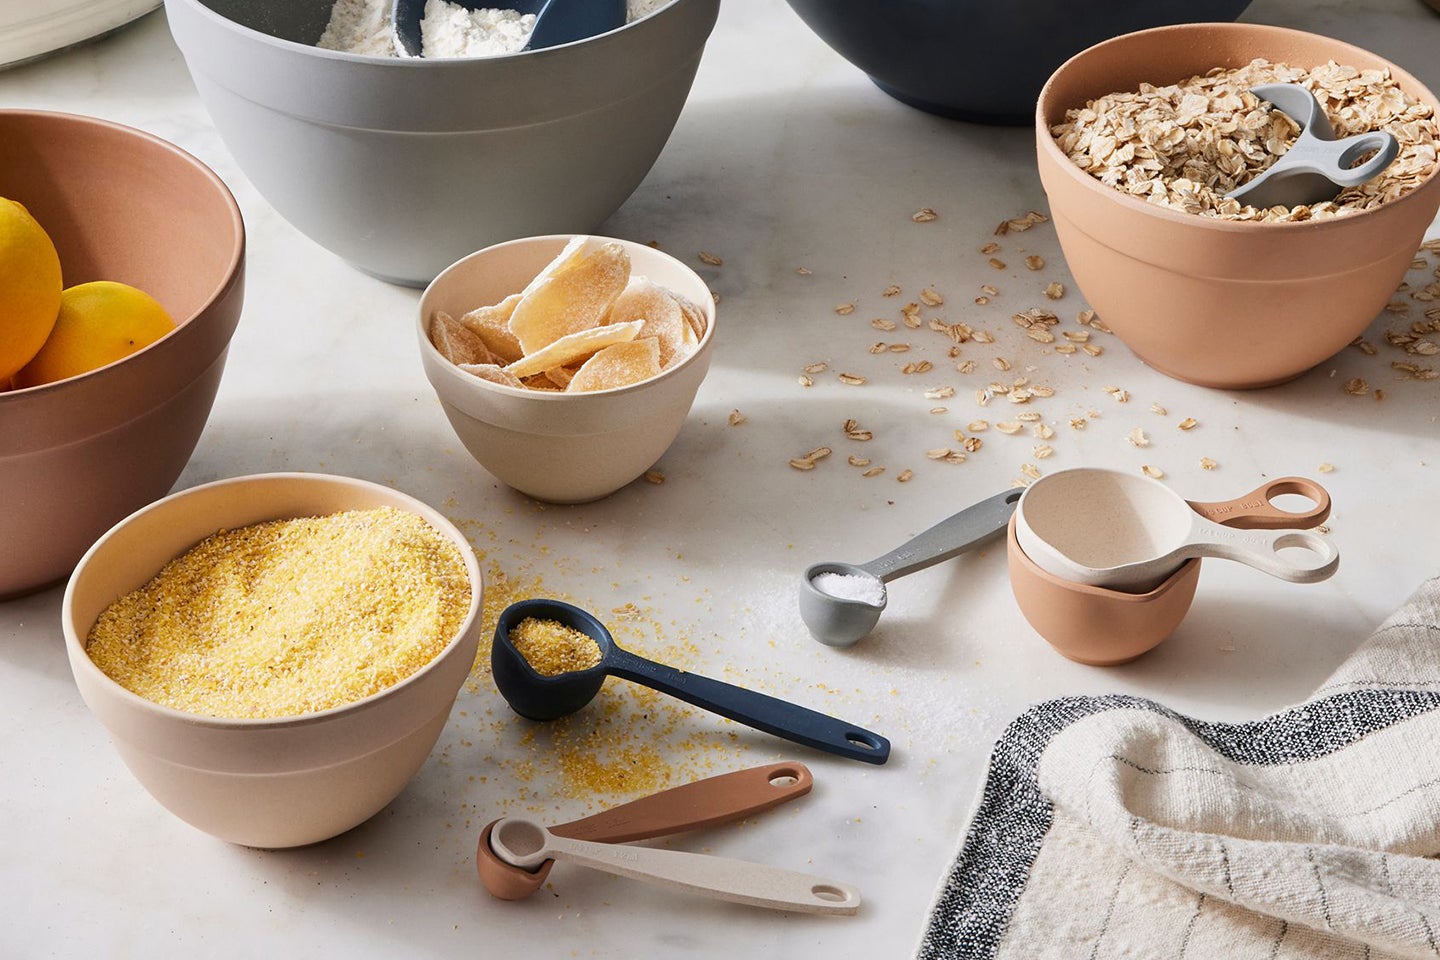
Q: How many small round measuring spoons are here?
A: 4